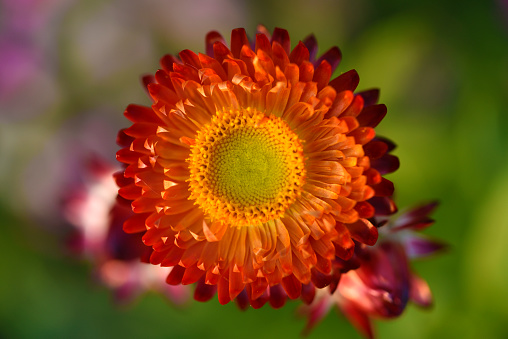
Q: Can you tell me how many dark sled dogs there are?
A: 0